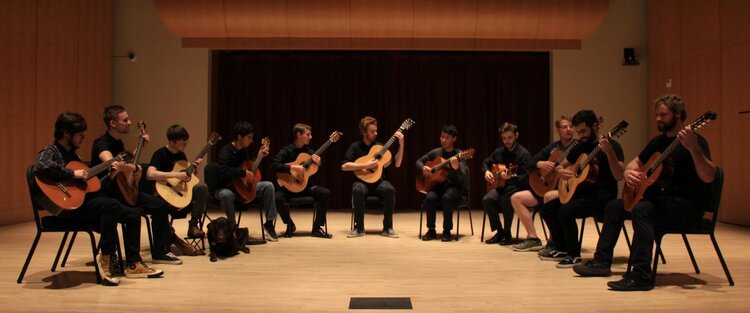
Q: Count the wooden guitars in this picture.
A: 11